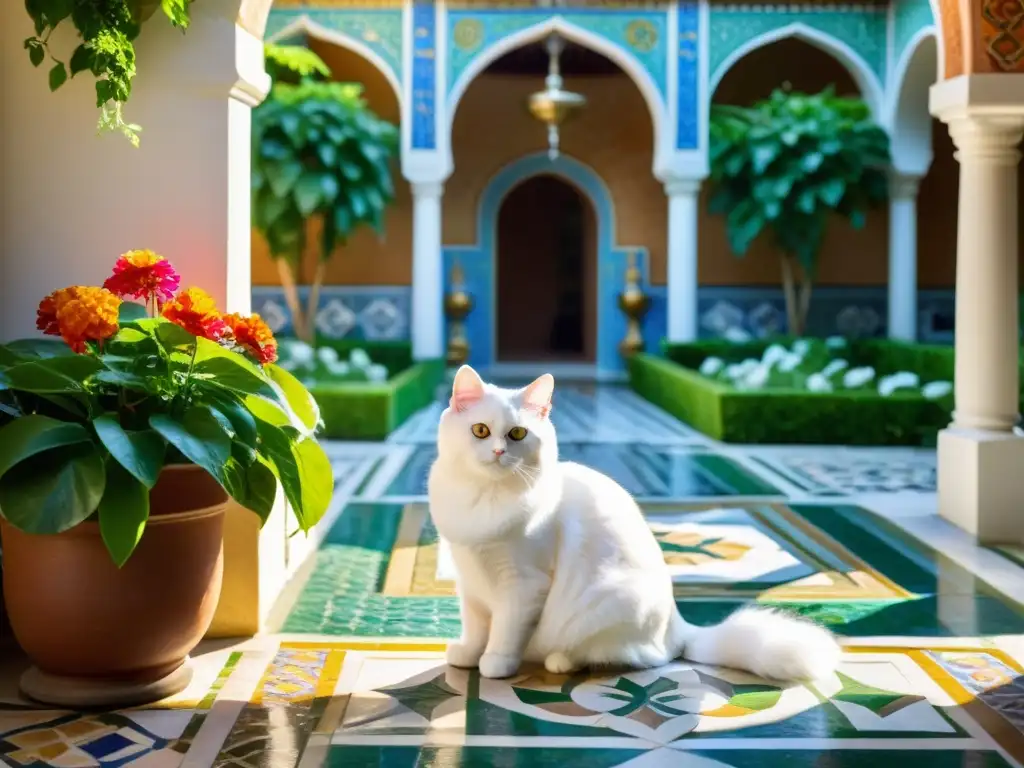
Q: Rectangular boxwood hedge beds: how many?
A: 2